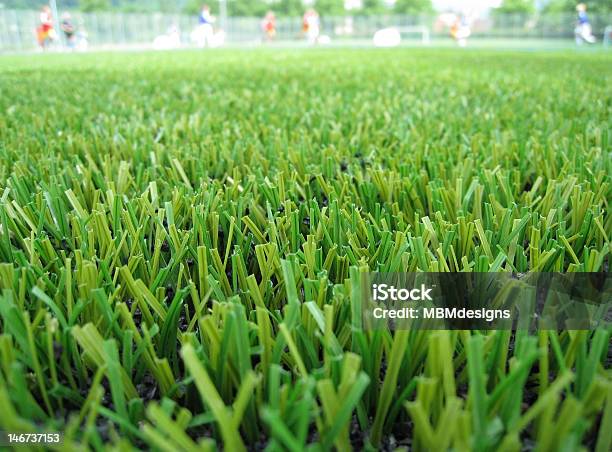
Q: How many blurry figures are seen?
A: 7